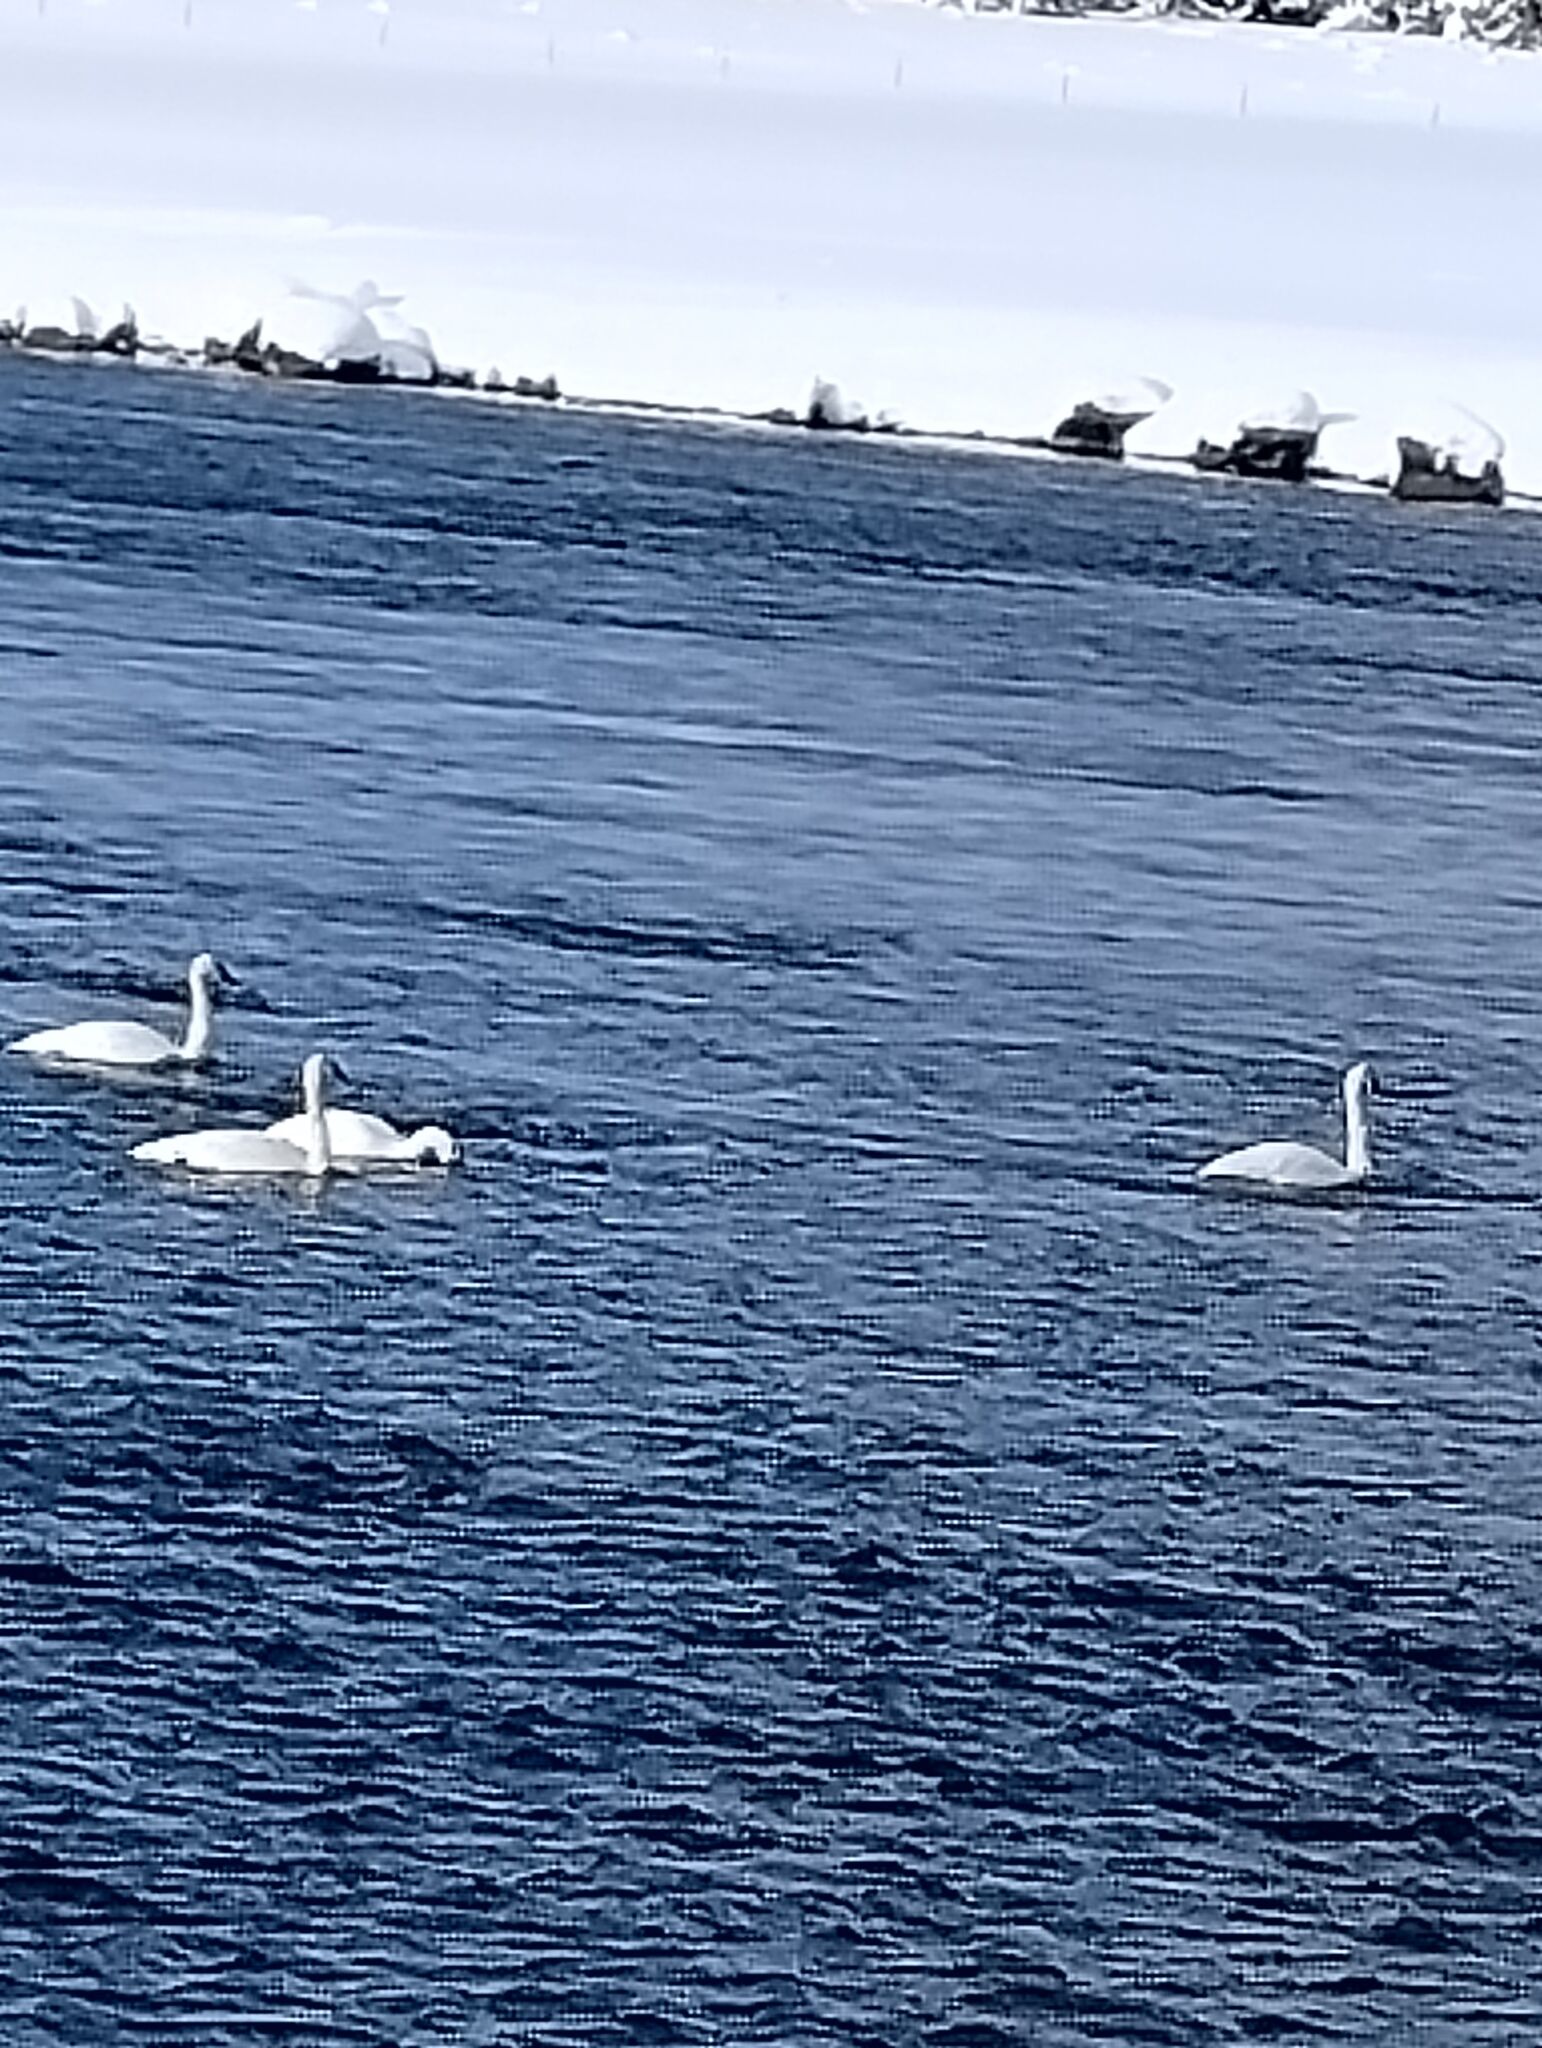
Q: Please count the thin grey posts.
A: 9